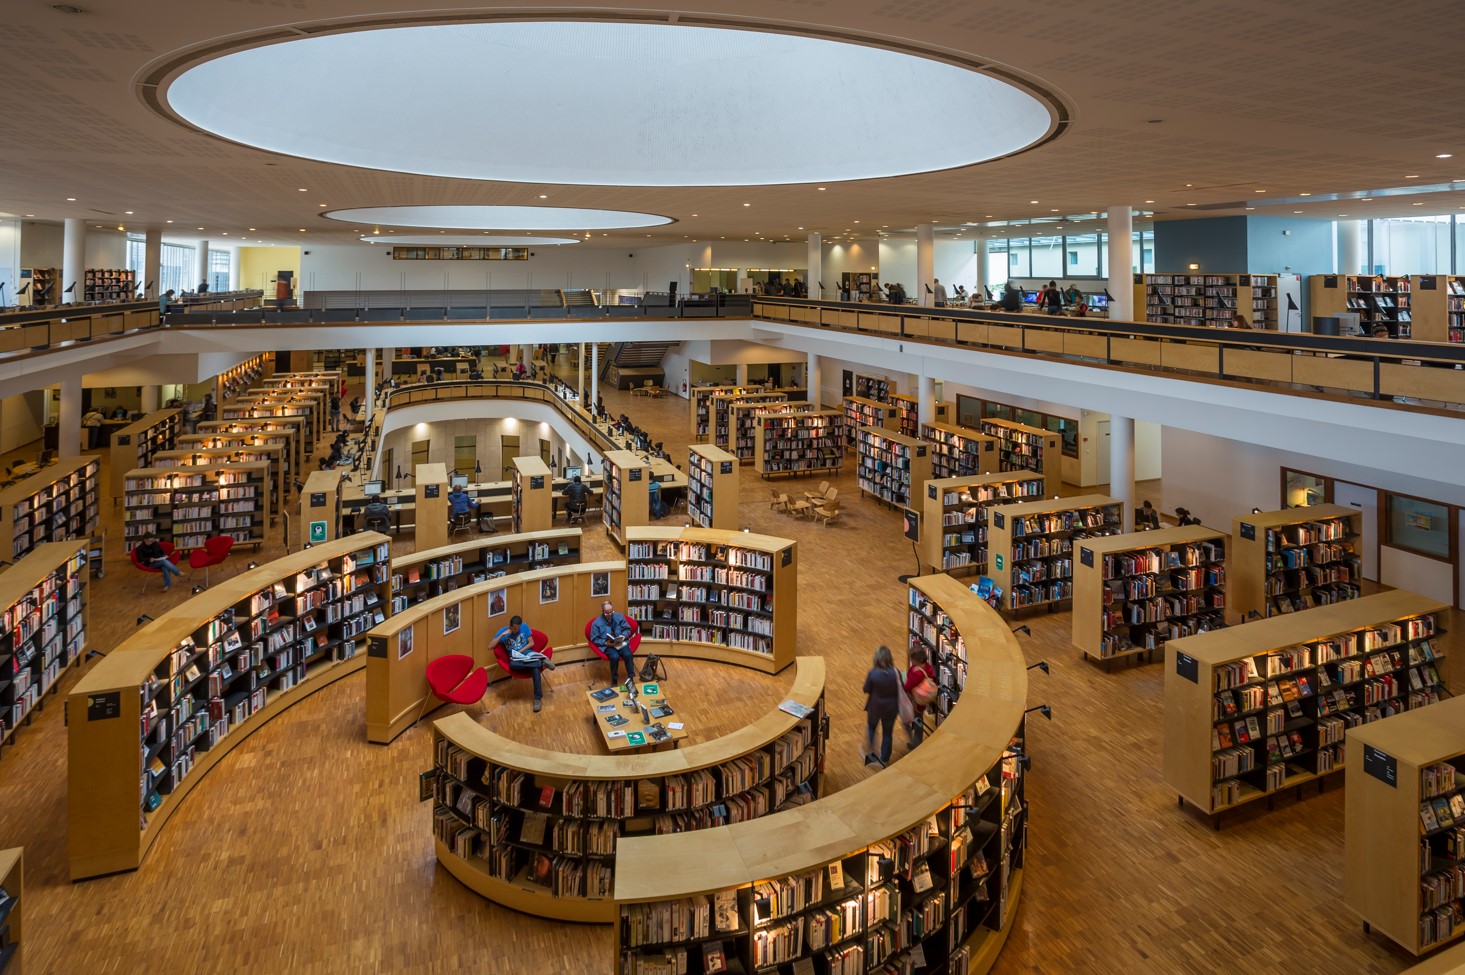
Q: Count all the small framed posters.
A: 5